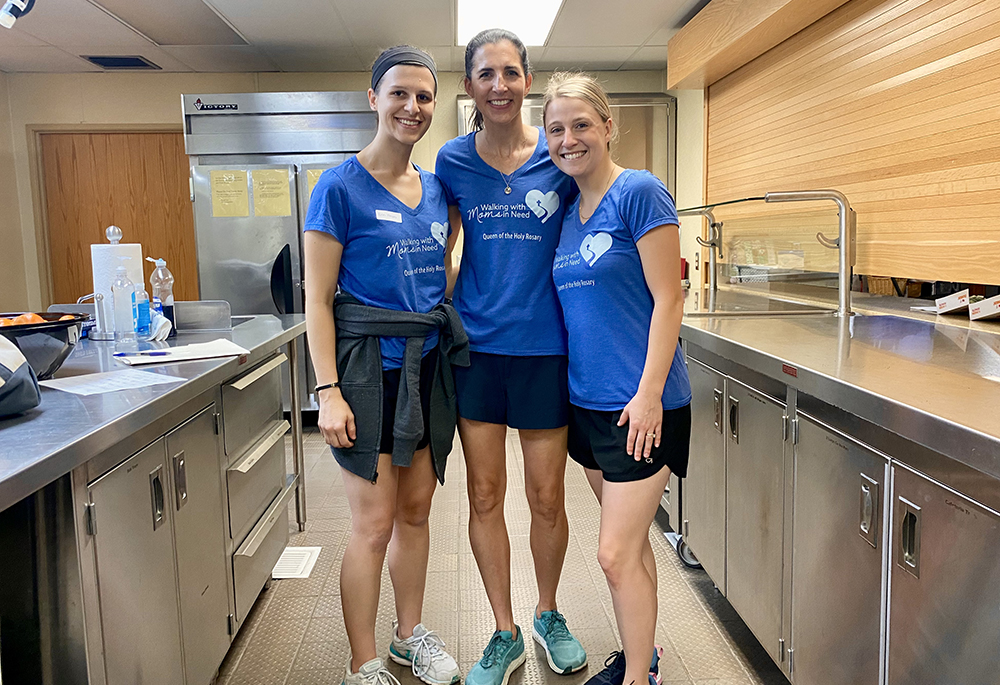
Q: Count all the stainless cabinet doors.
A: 6